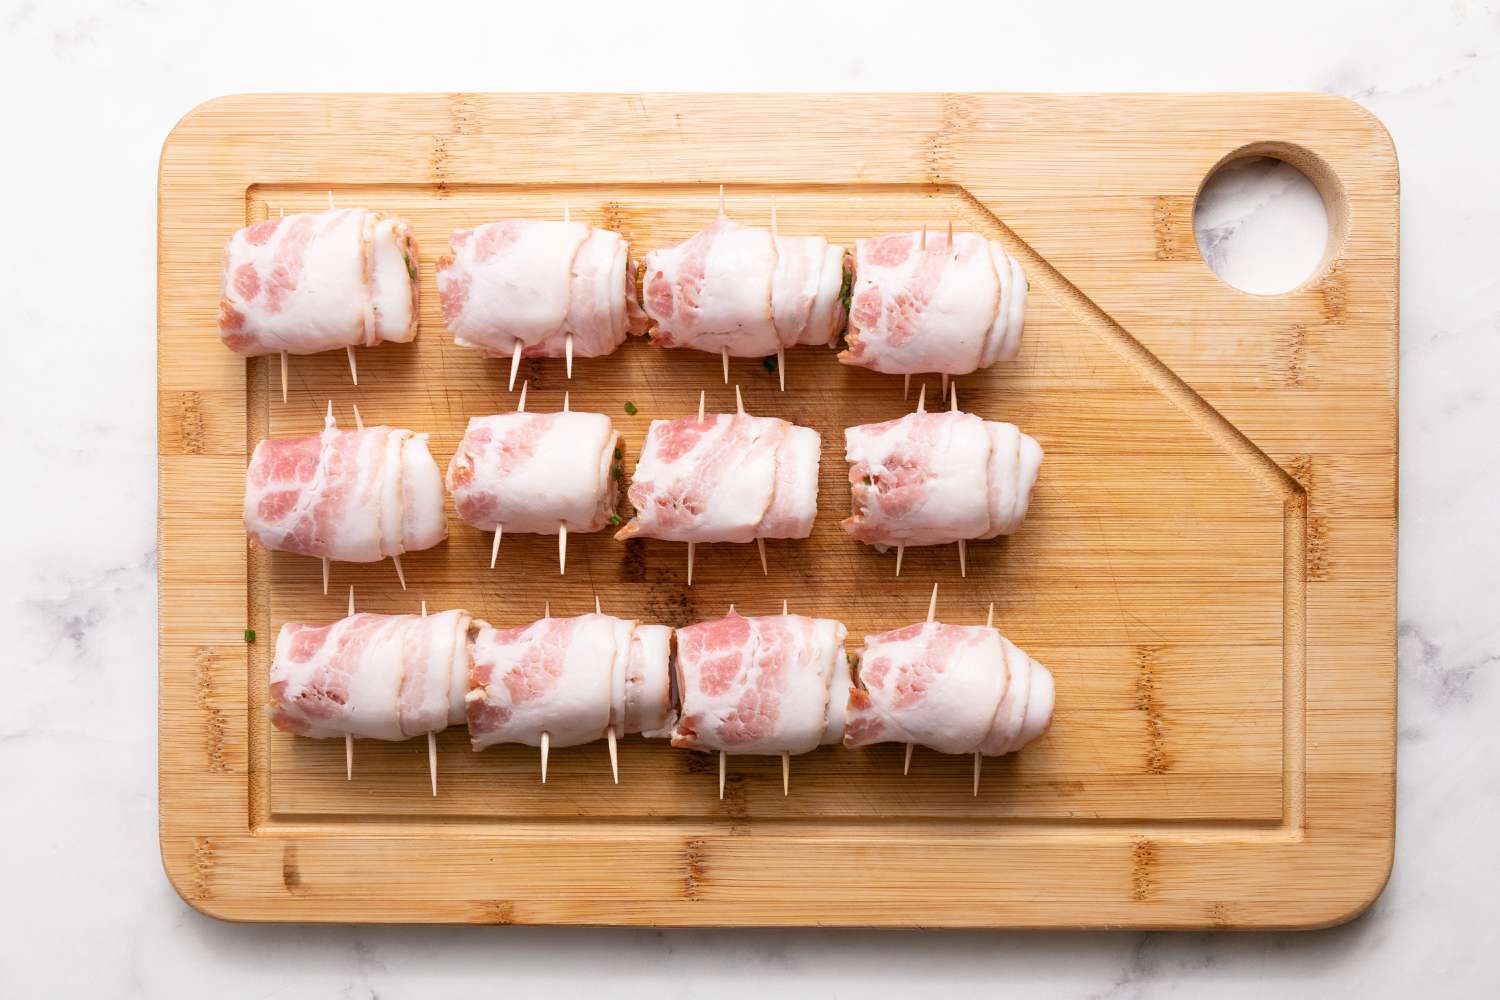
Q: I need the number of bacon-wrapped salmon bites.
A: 12